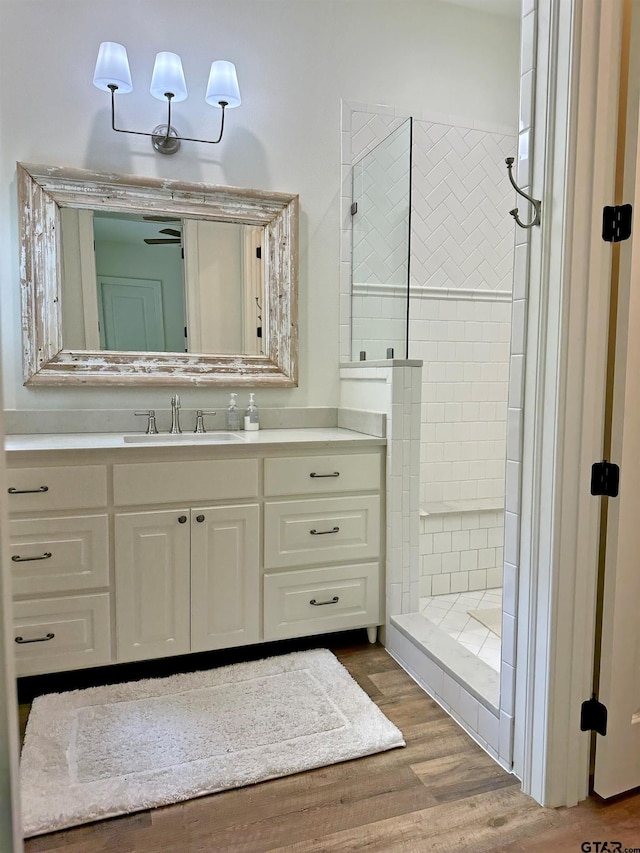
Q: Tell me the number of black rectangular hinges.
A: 3